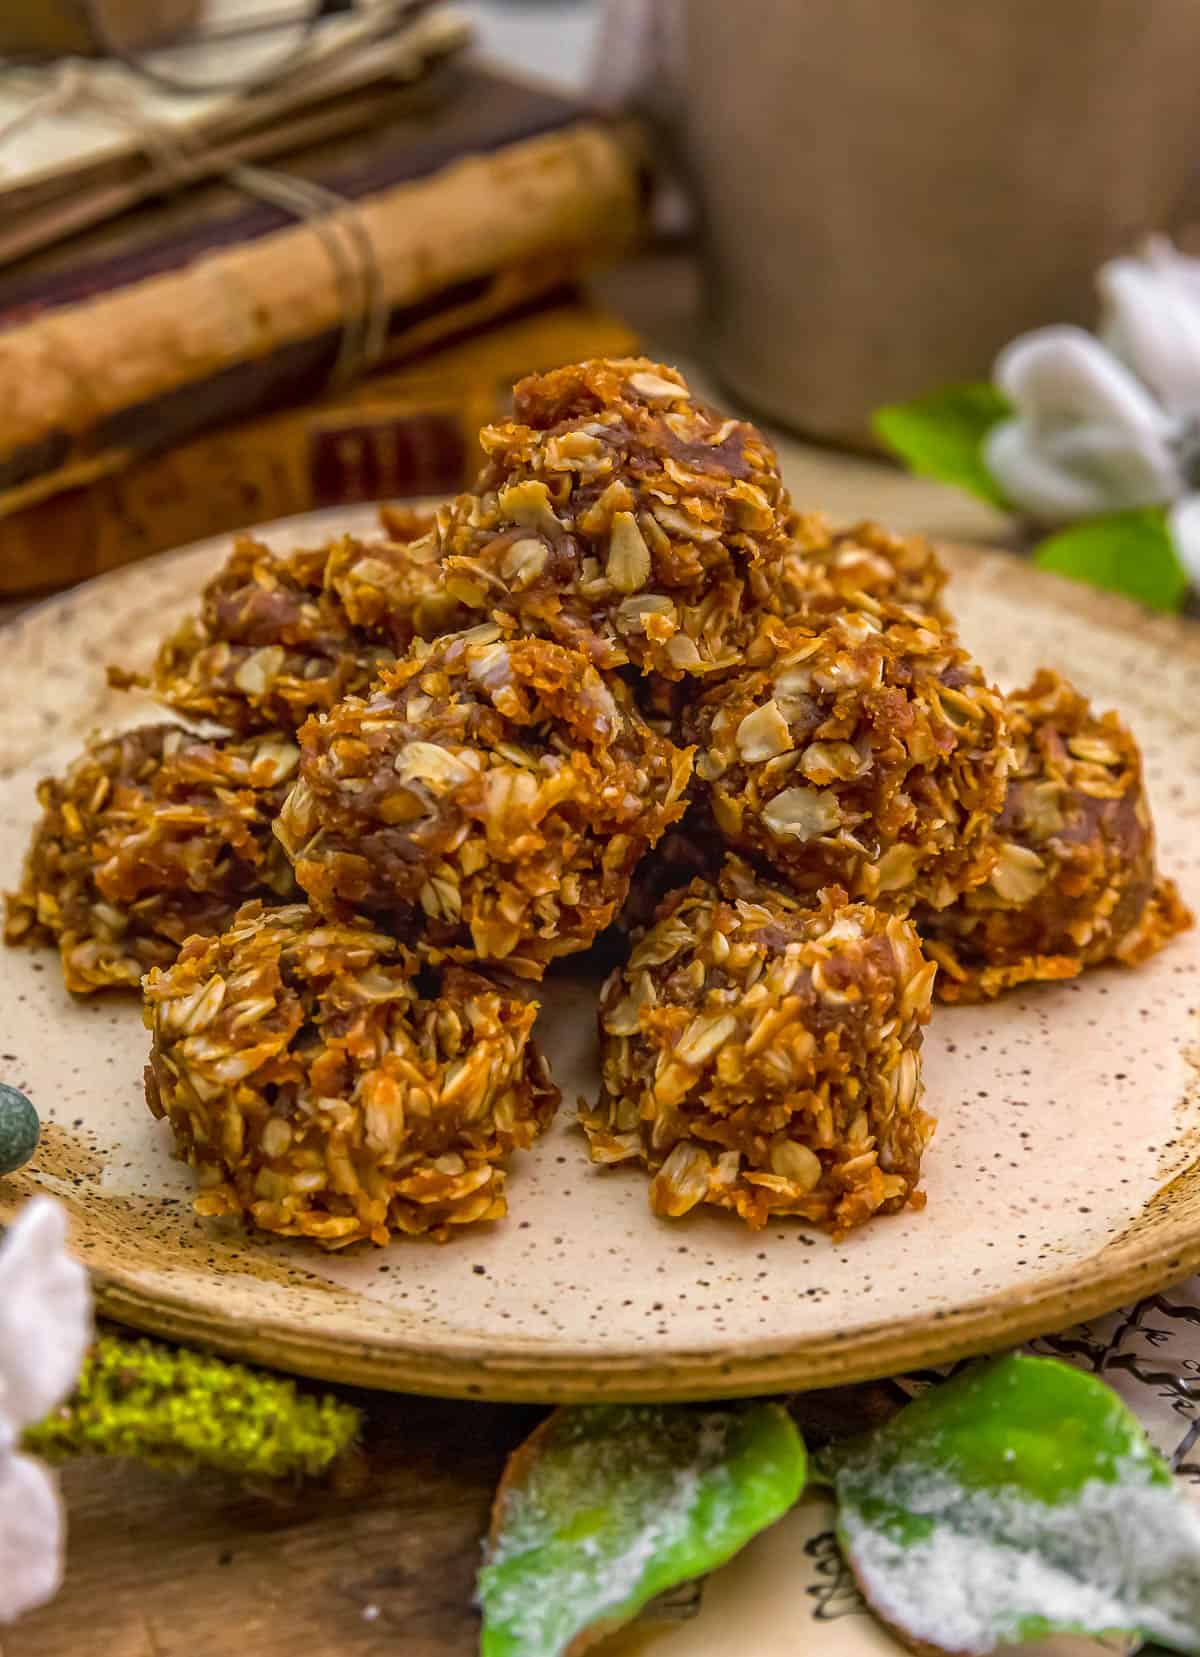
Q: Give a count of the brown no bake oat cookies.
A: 9